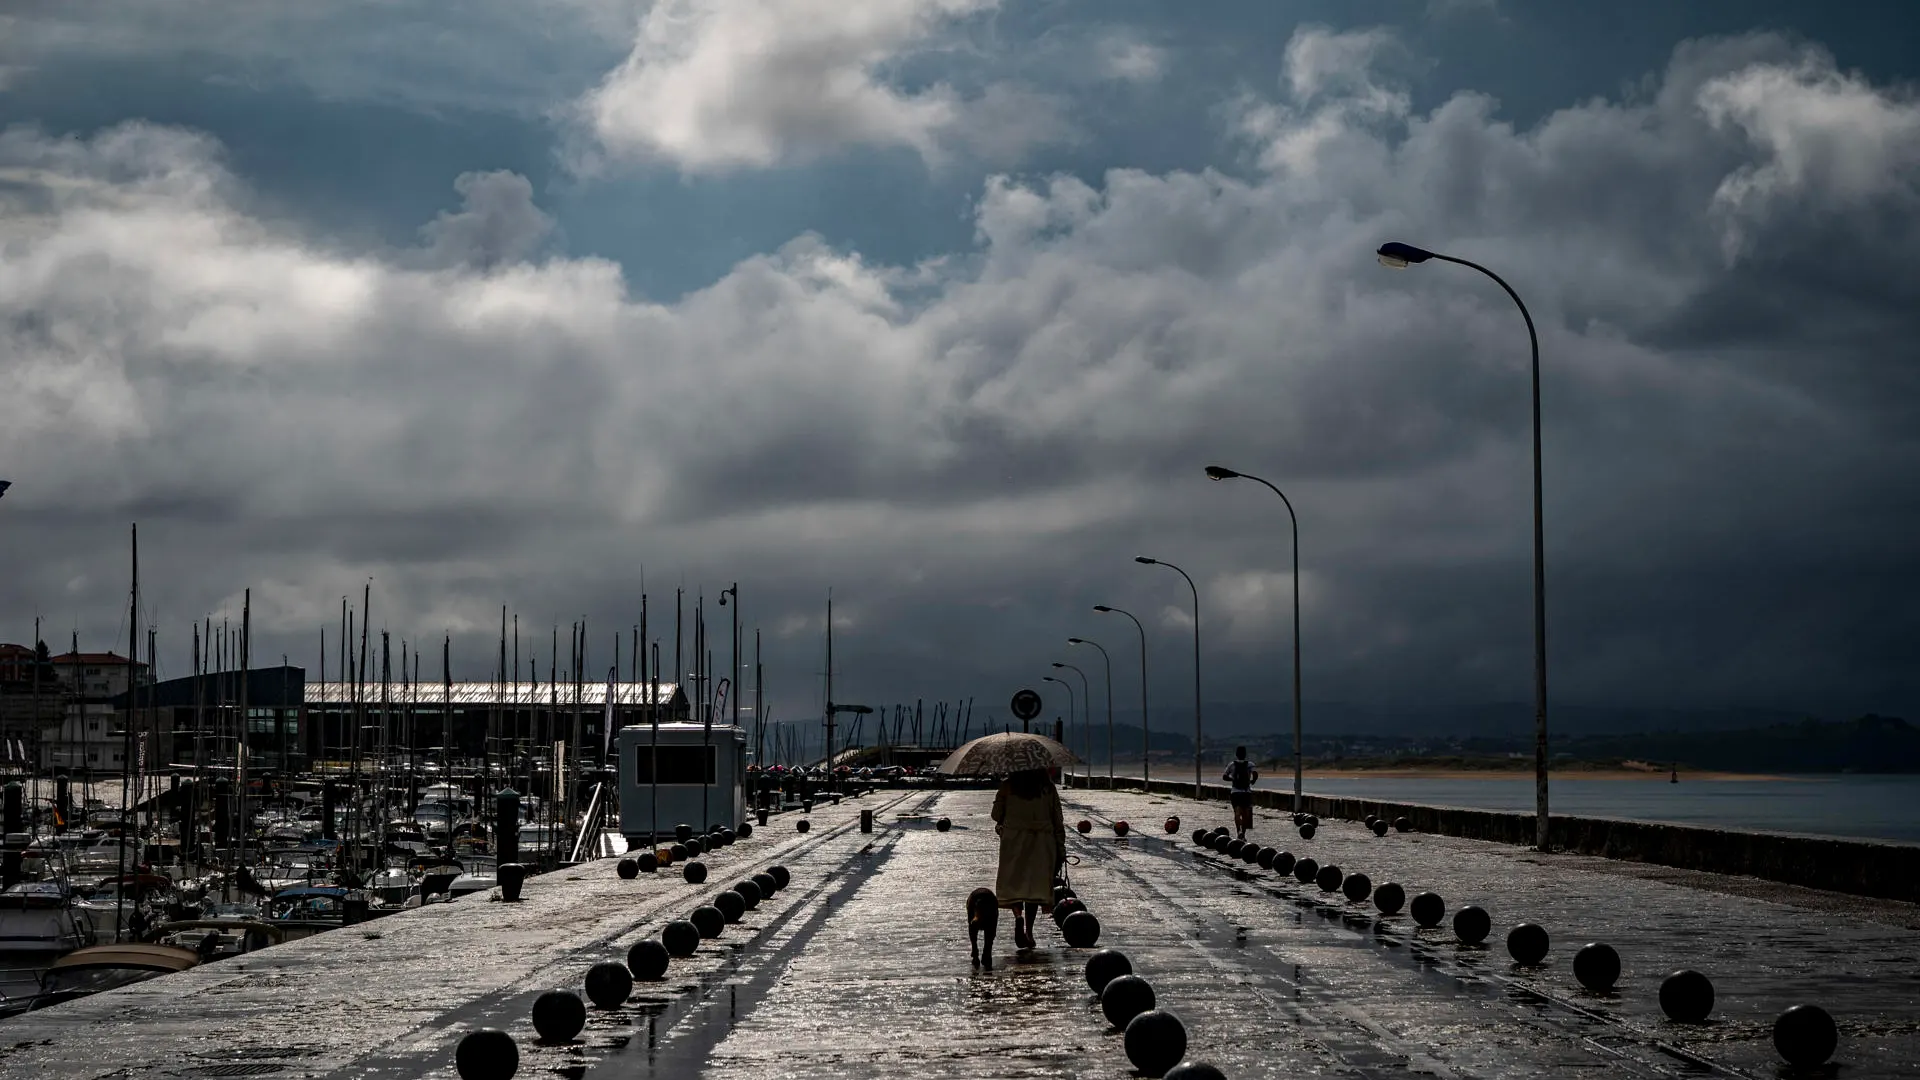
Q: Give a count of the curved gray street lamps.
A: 7